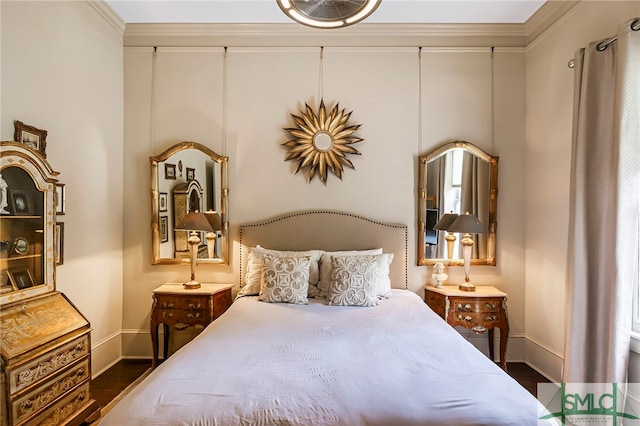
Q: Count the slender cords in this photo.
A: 5